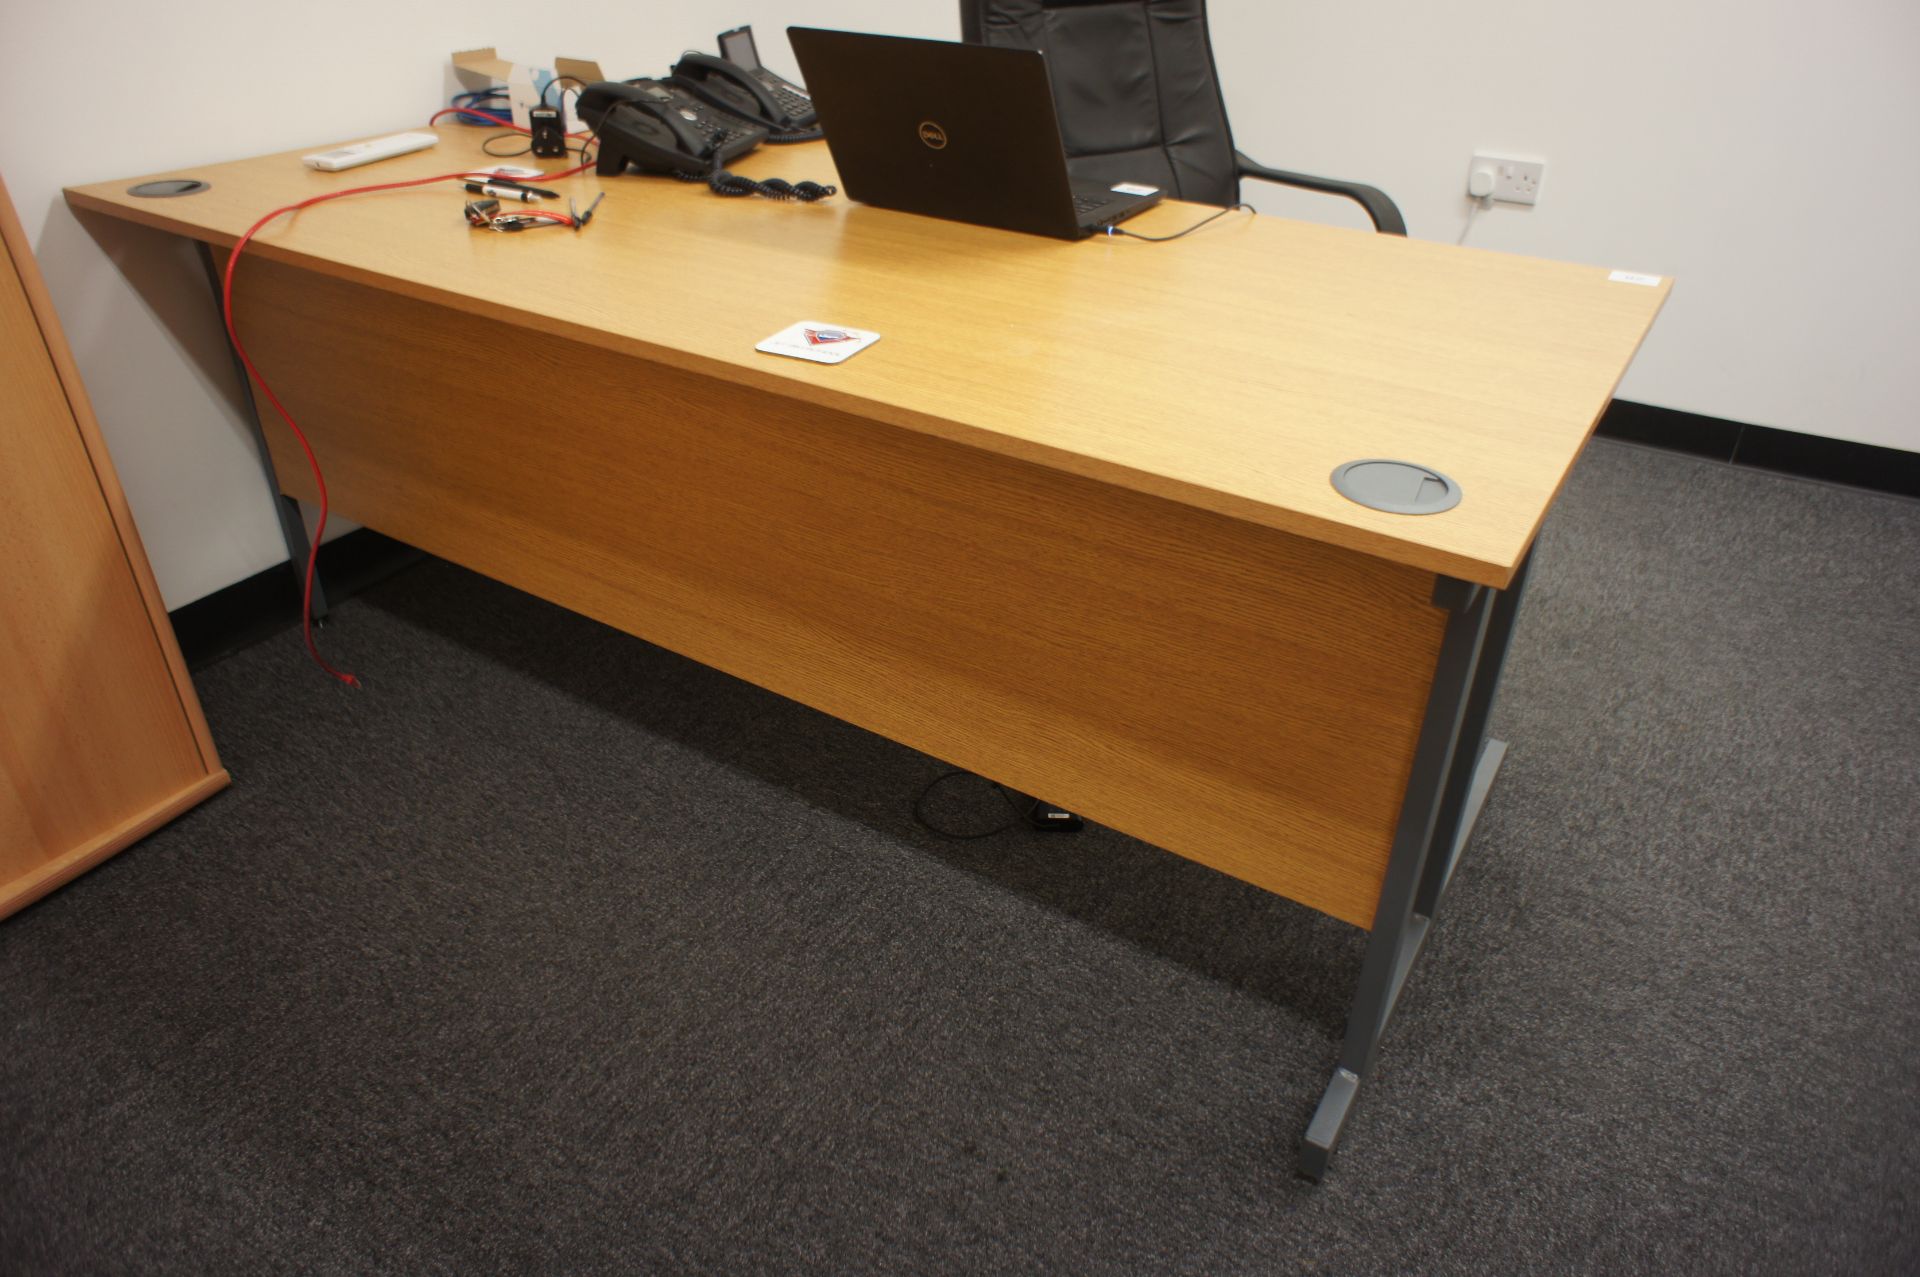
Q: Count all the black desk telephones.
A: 2